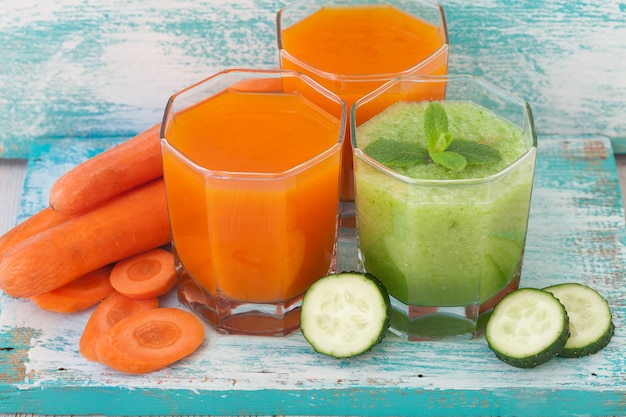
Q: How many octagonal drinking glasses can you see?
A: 3